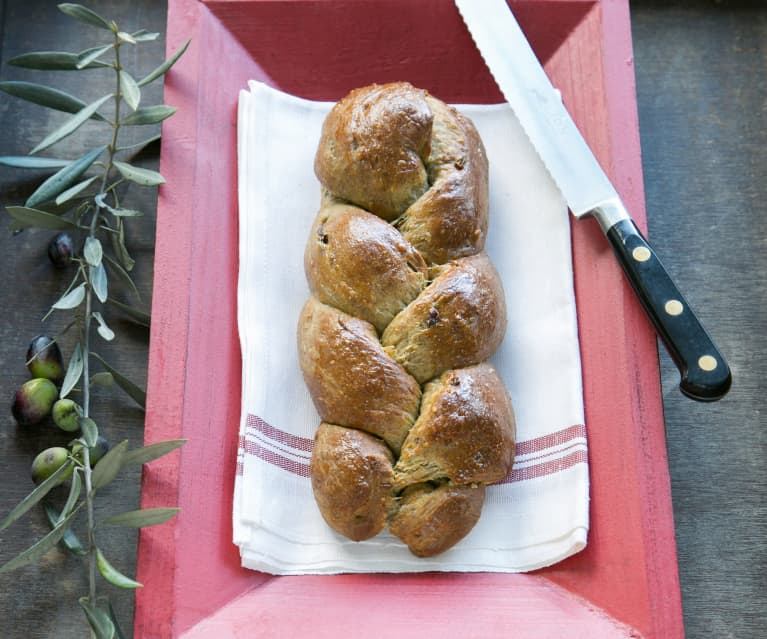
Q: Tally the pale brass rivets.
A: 3